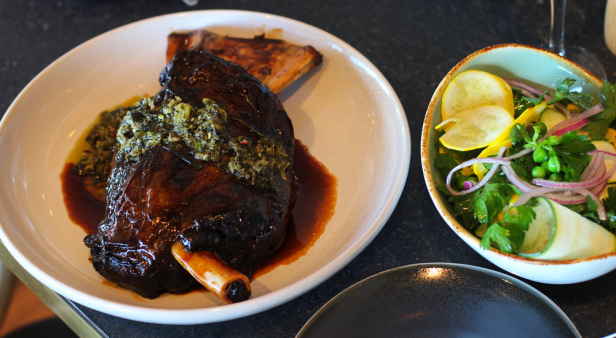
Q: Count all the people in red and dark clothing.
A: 0